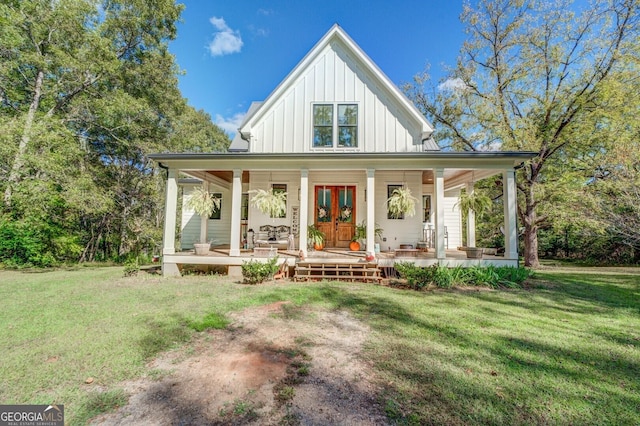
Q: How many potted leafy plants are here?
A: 6